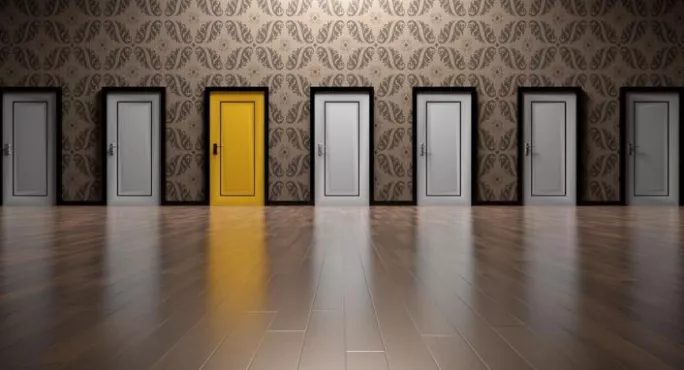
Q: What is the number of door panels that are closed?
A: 7